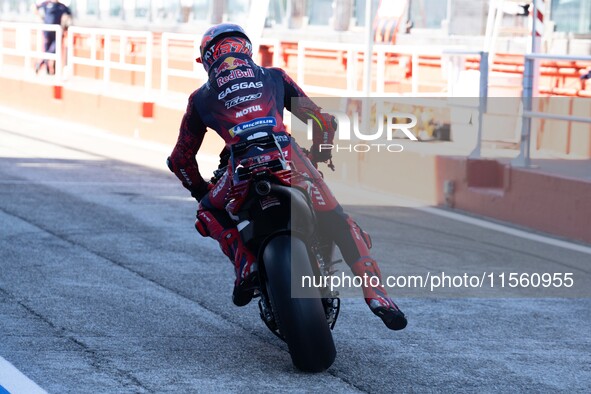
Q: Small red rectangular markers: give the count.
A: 2